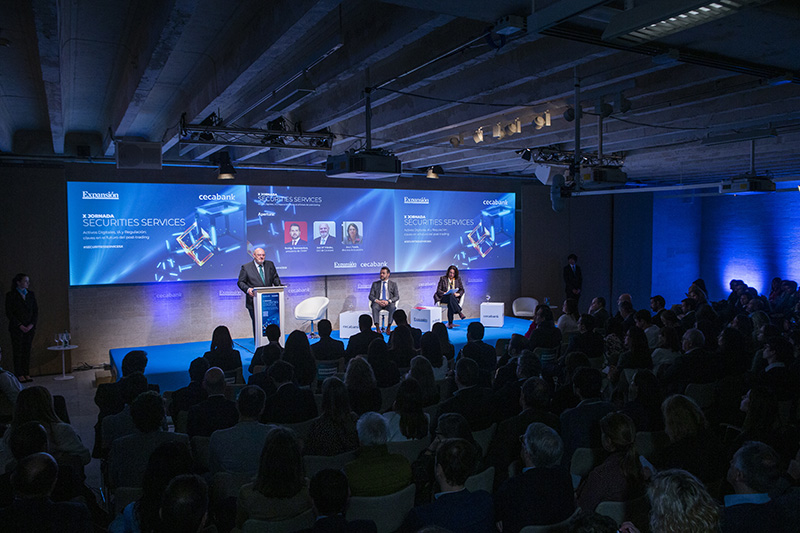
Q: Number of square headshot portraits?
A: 3